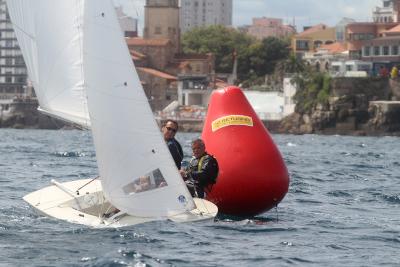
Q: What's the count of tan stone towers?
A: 1